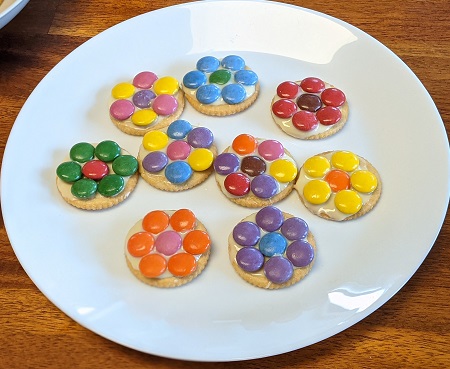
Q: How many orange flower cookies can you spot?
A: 1